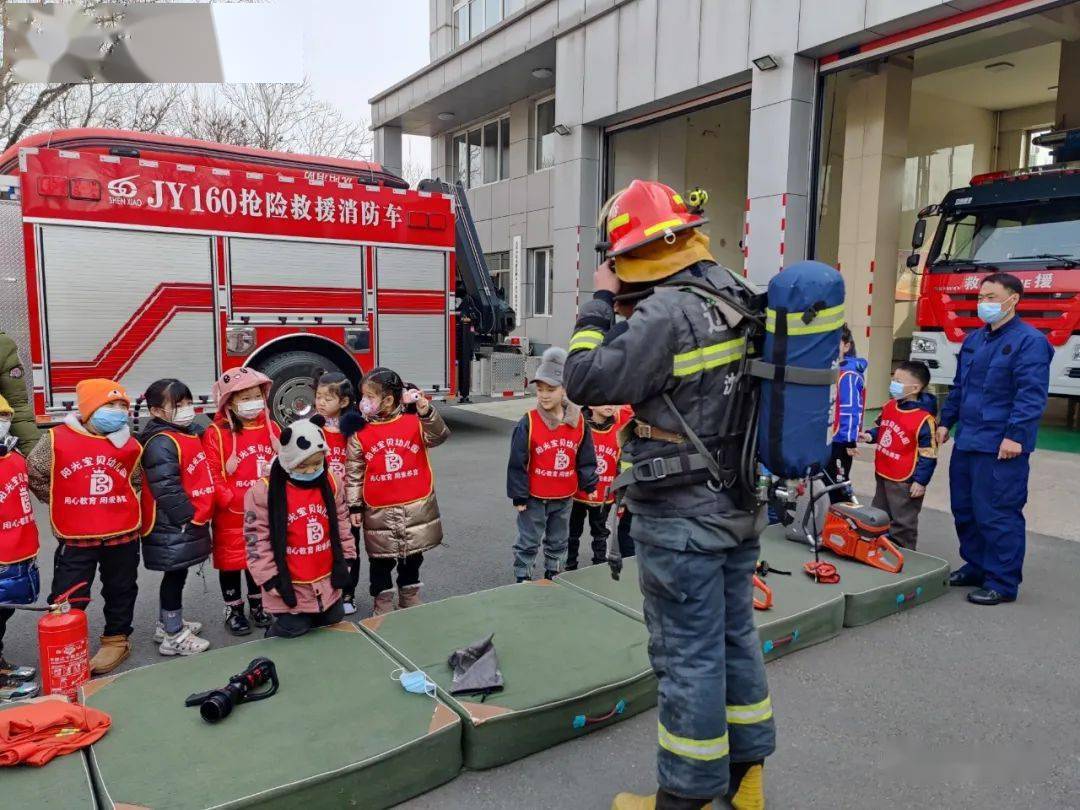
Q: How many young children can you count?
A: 11